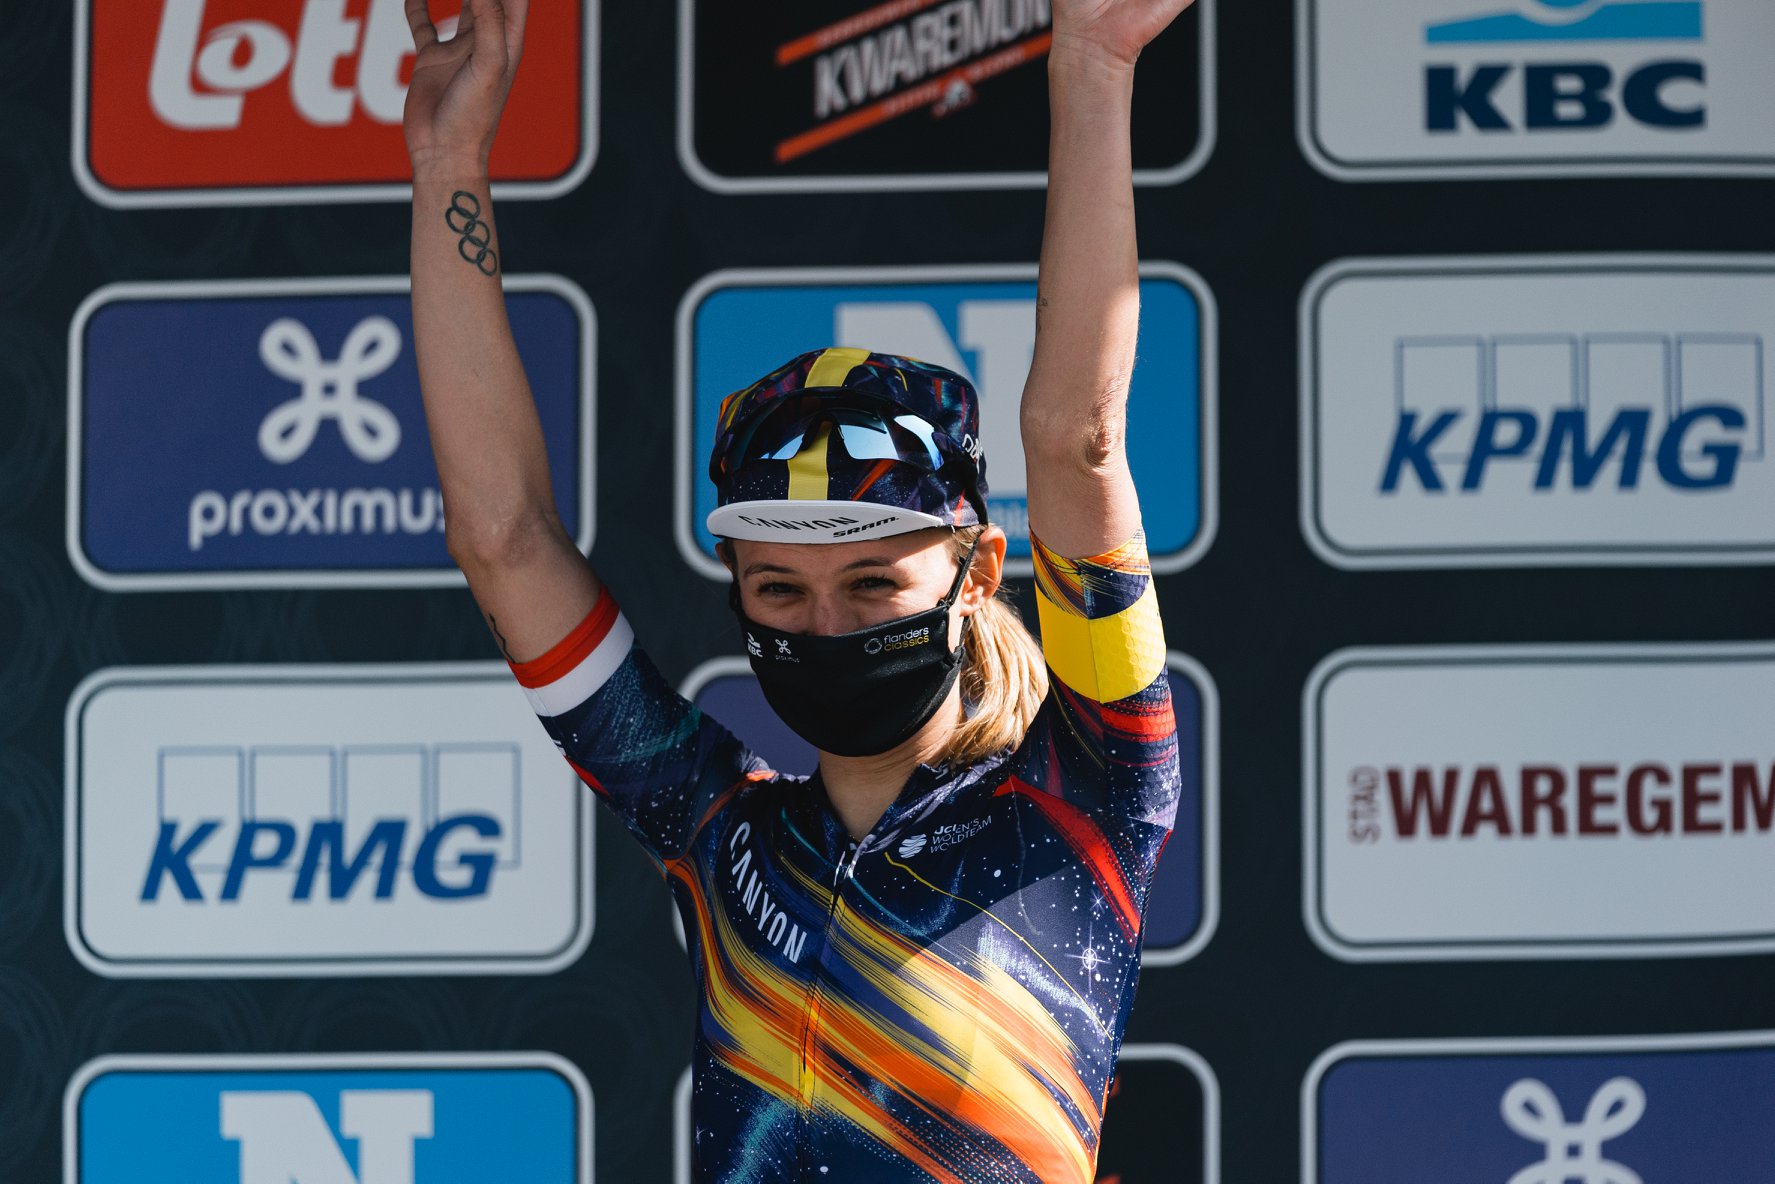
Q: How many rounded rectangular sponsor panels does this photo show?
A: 12